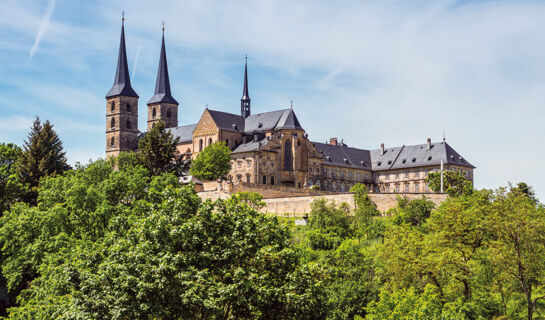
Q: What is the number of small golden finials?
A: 2